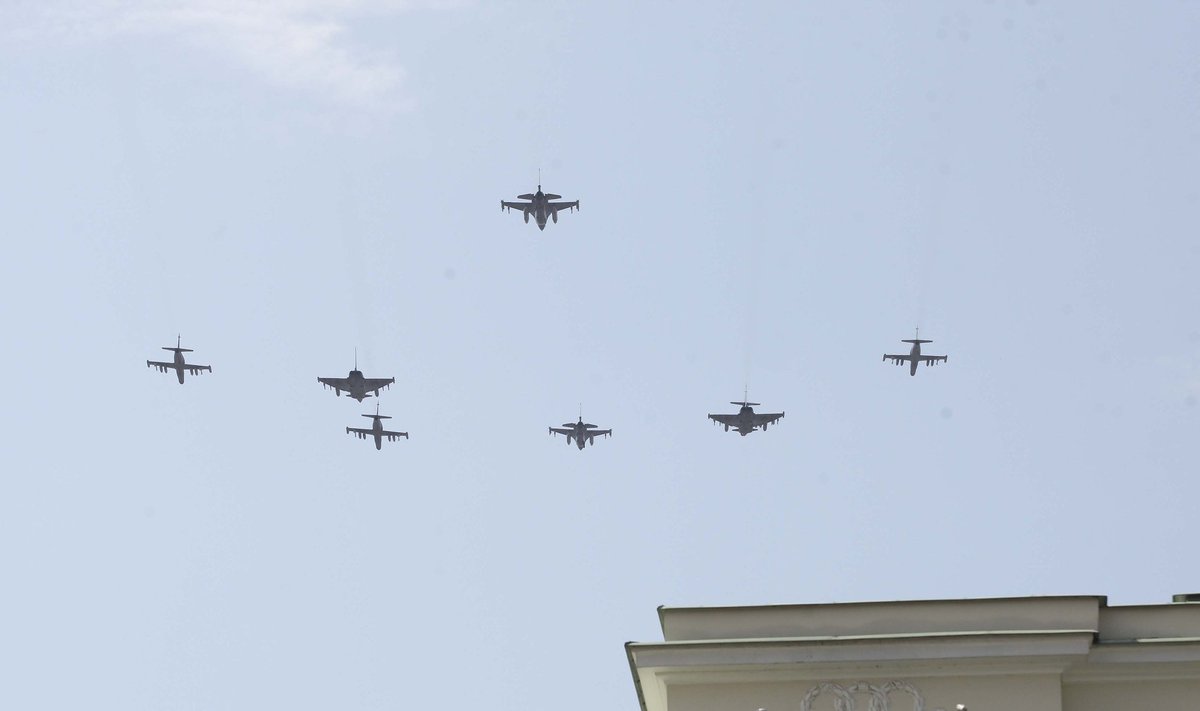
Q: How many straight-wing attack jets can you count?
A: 3